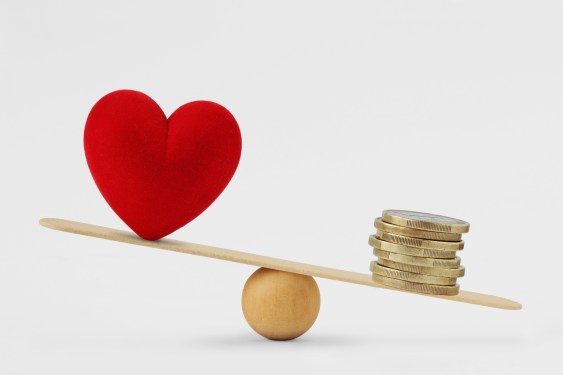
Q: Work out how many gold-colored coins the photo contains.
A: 8